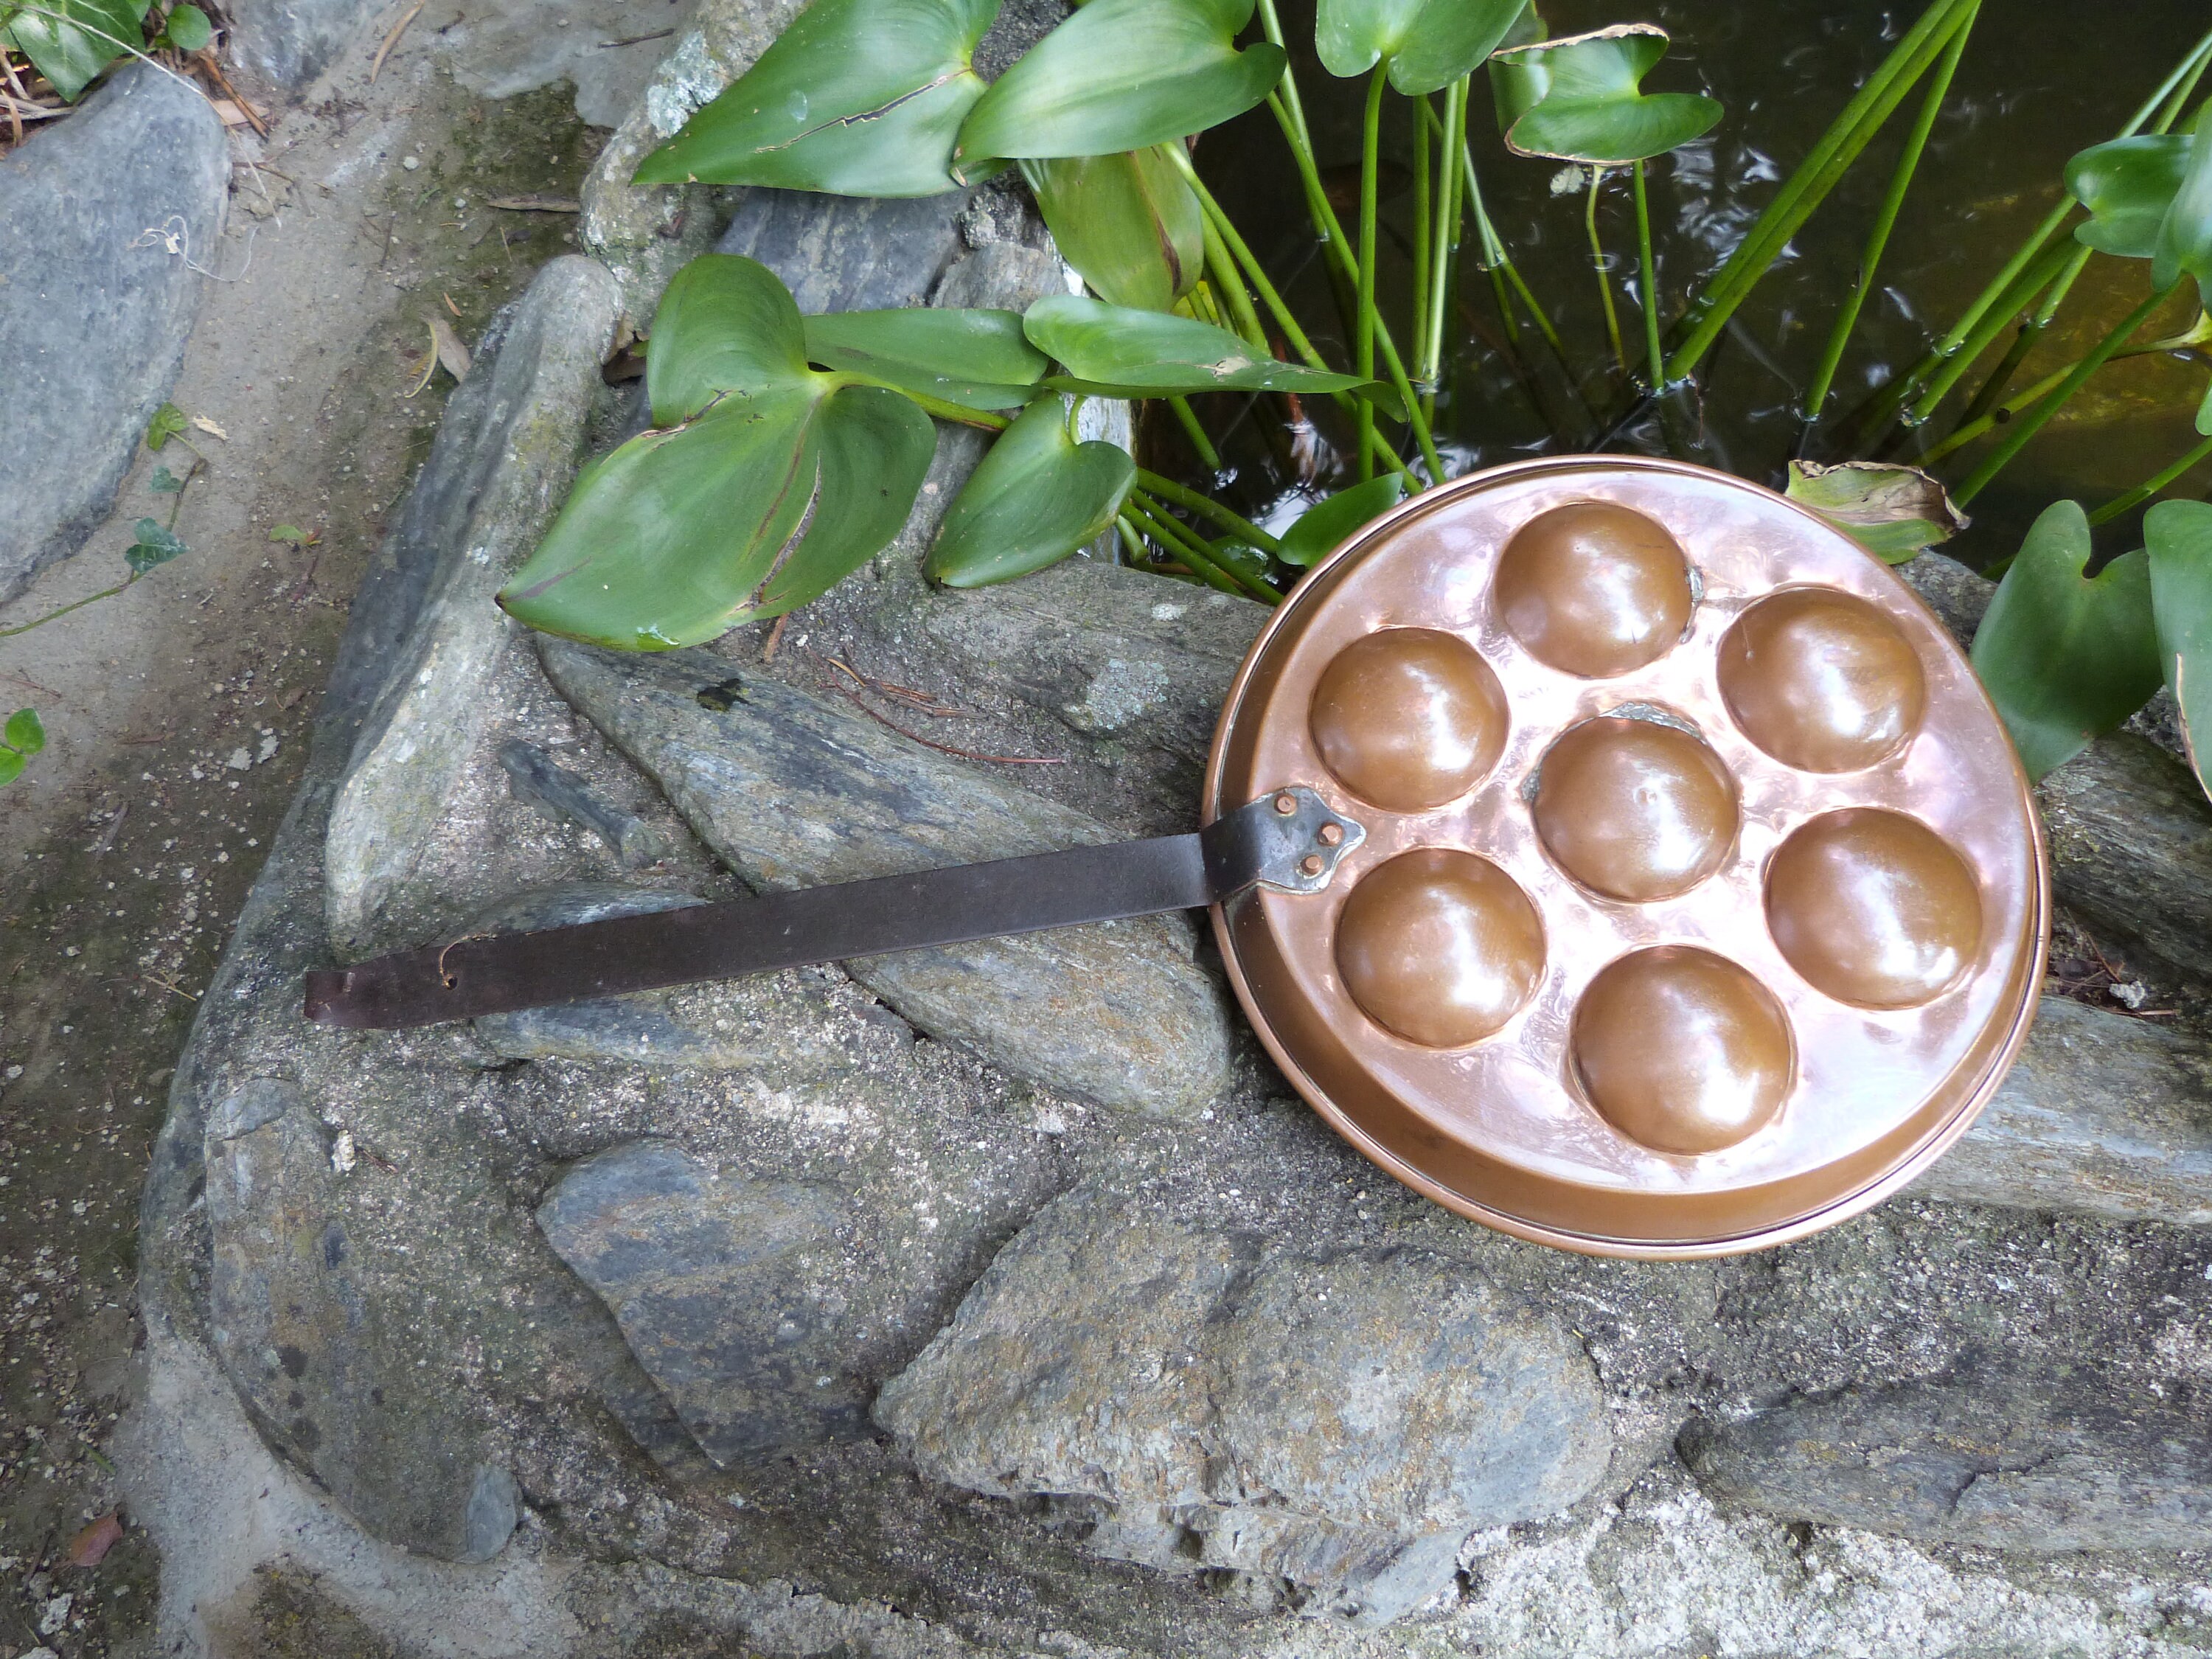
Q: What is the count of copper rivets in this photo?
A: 3